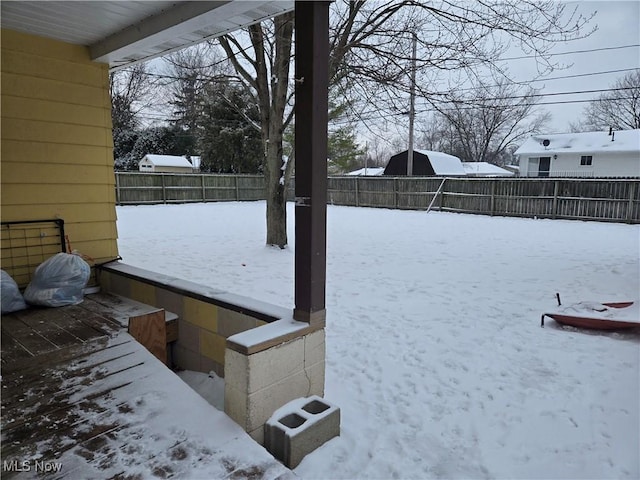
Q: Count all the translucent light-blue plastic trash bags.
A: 2